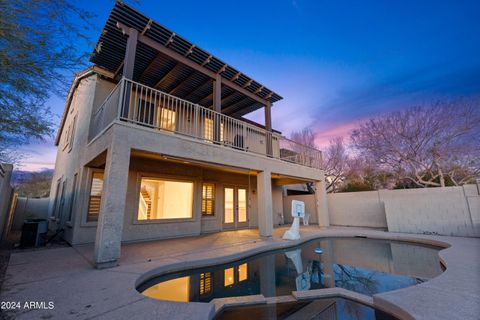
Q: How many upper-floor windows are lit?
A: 2